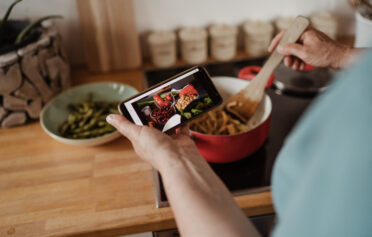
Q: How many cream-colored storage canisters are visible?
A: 6